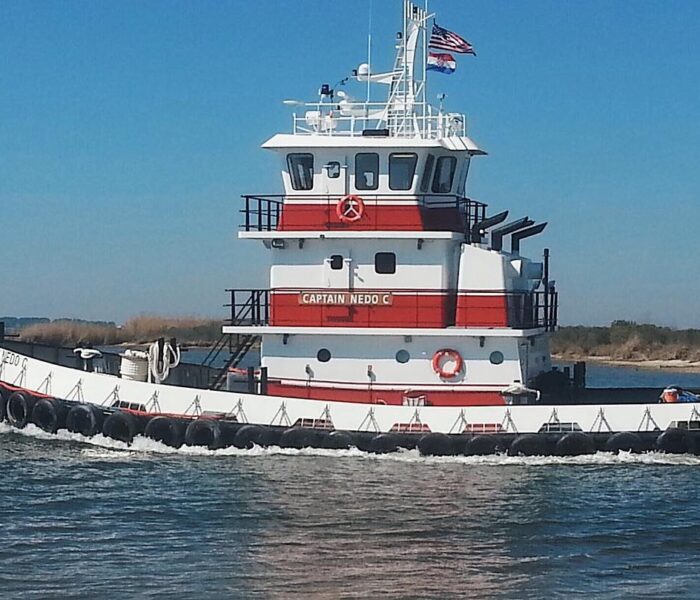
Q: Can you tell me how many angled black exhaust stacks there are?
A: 3